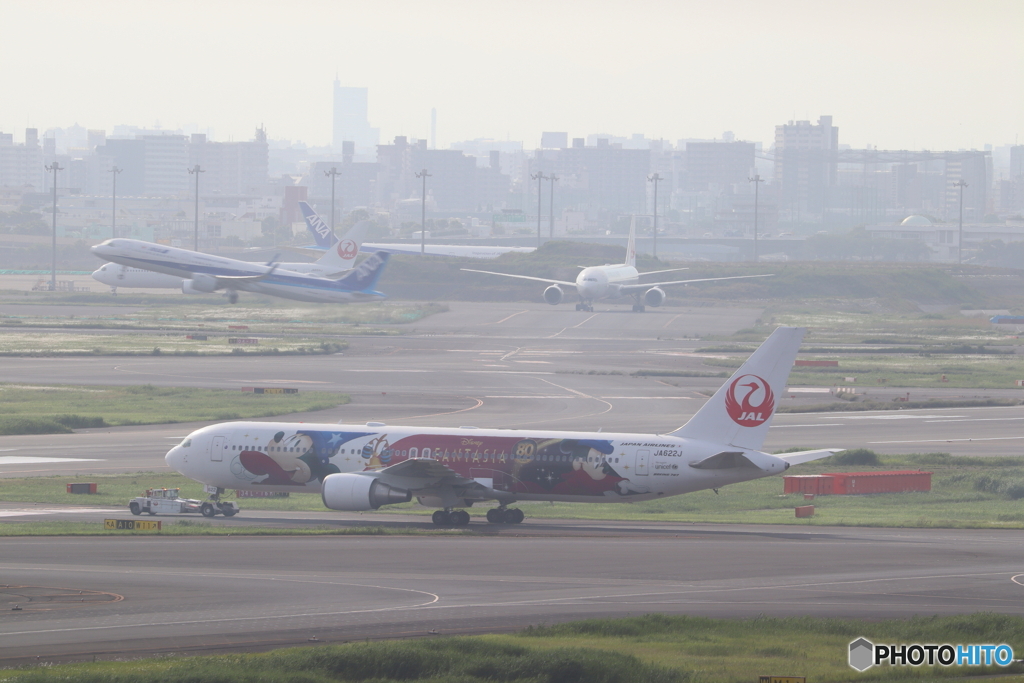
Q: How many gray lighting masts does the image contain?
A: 10